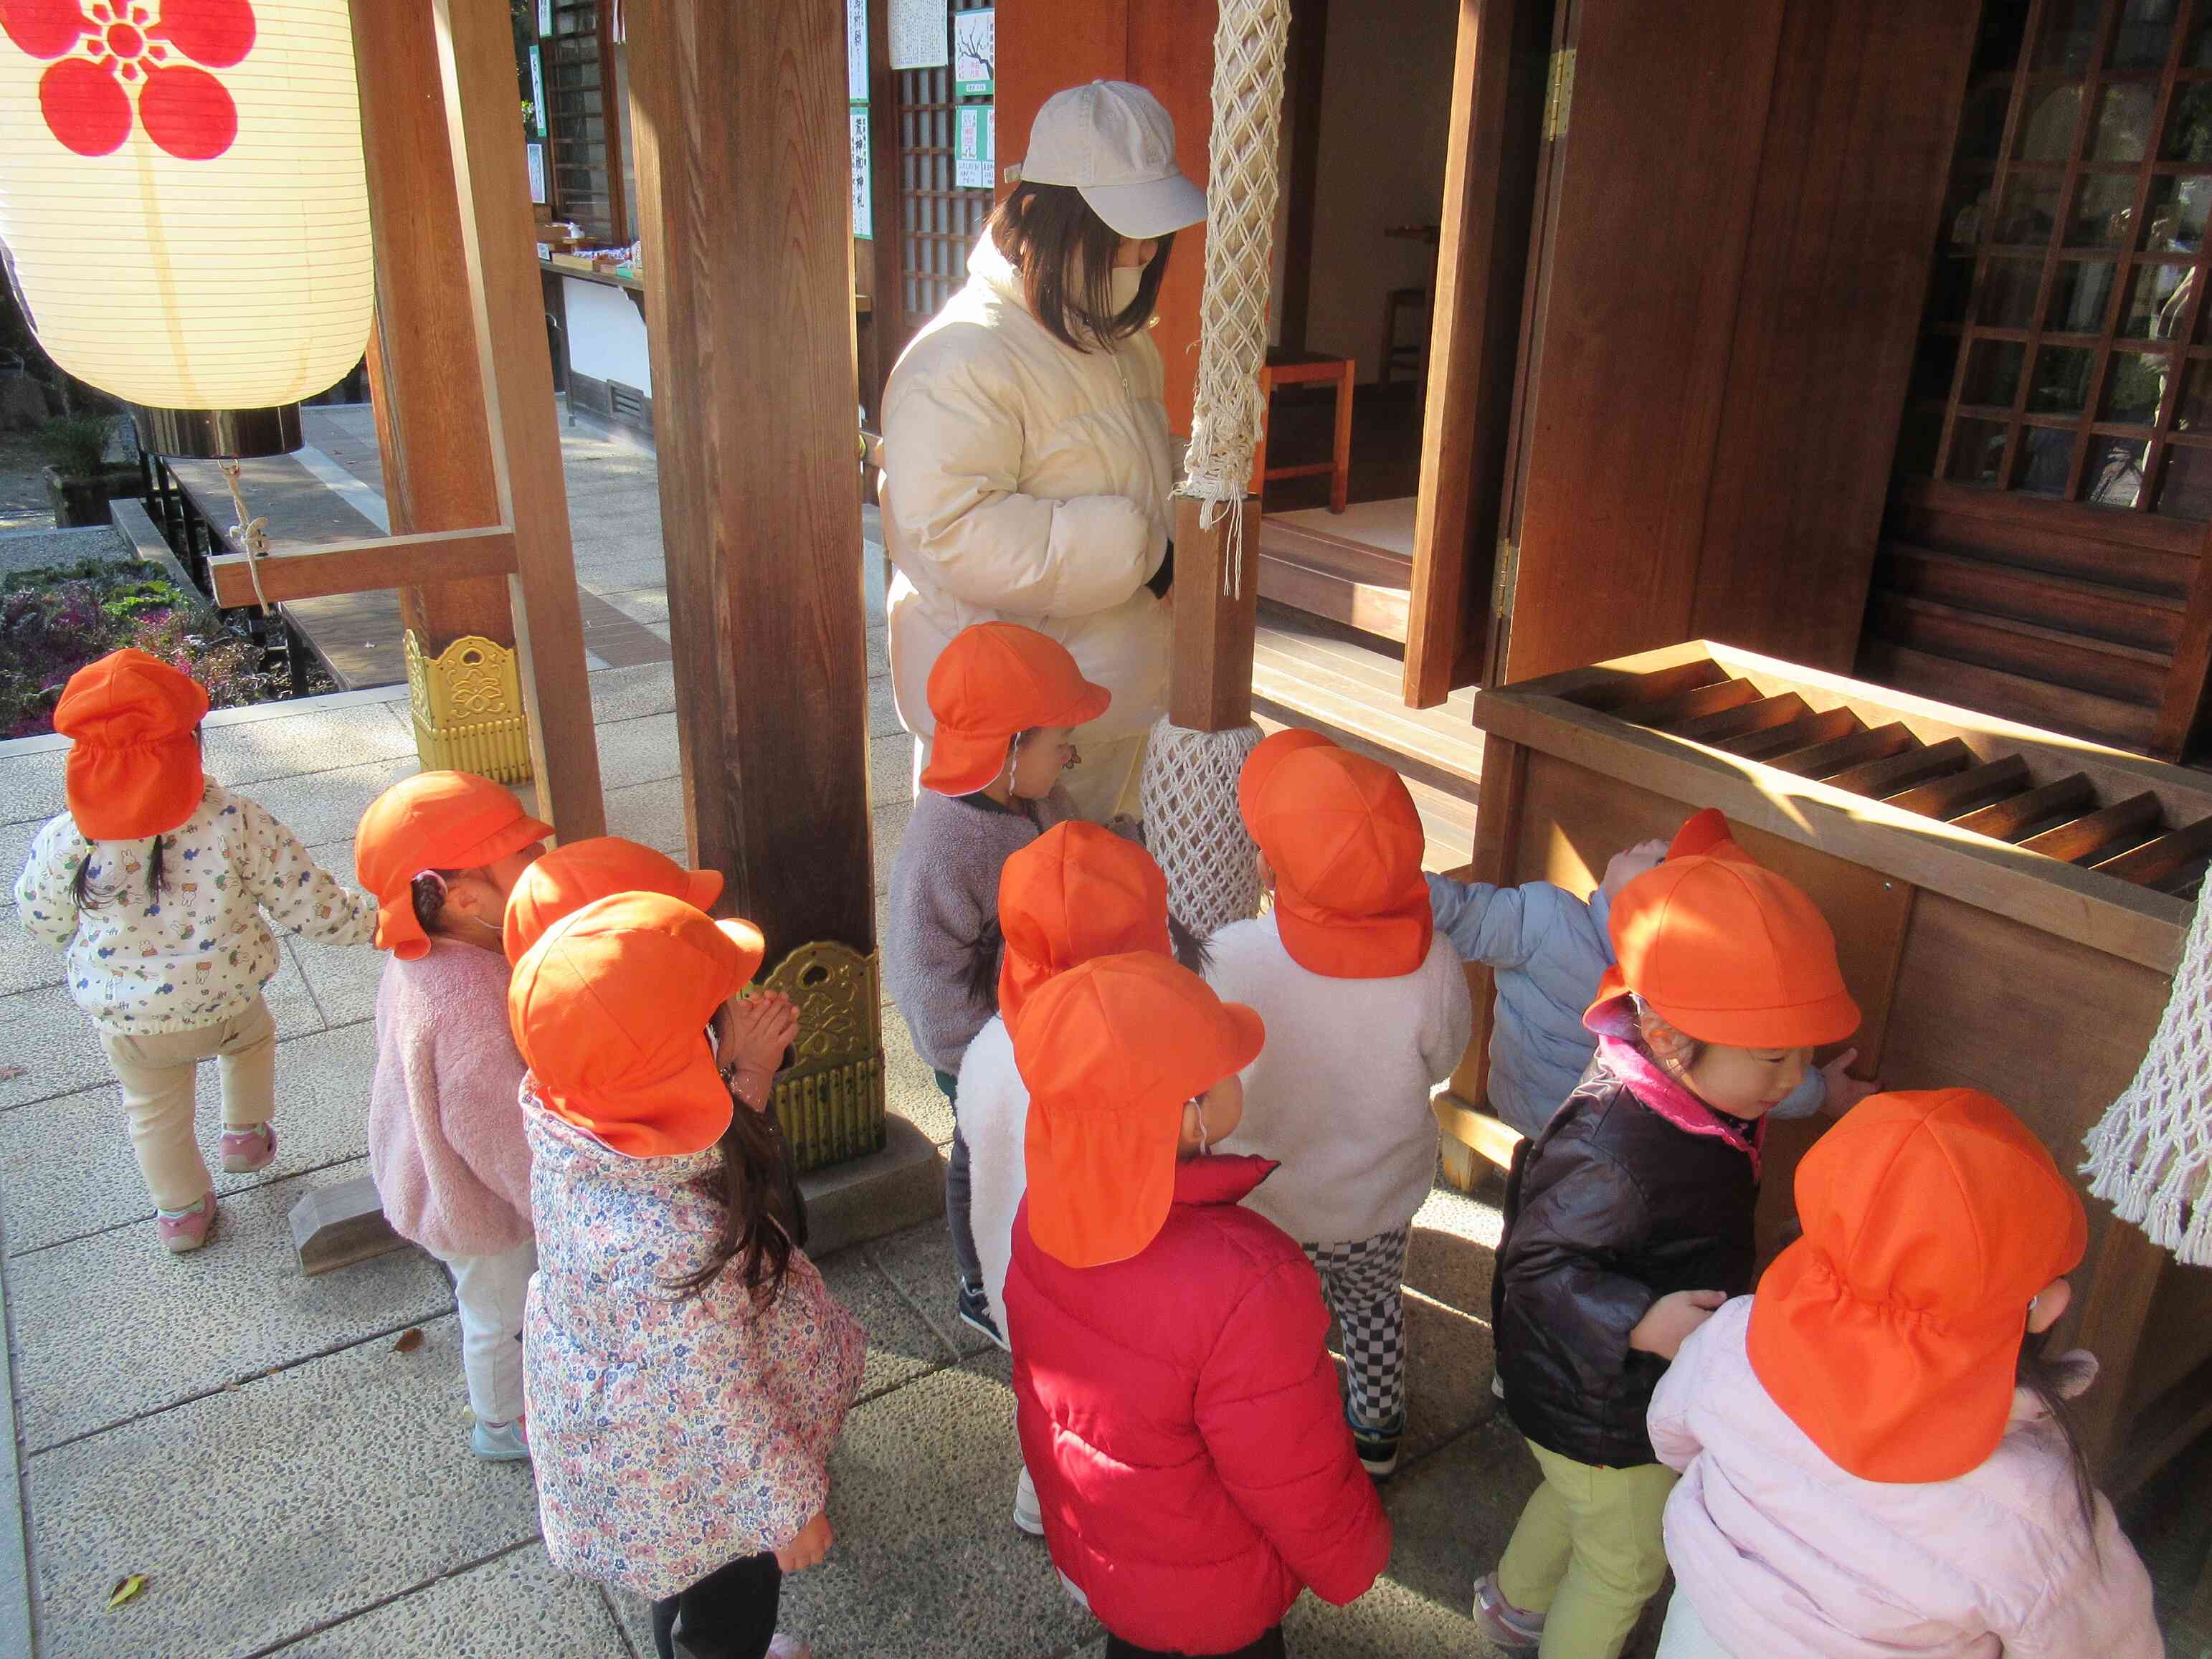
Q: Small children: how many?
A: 11